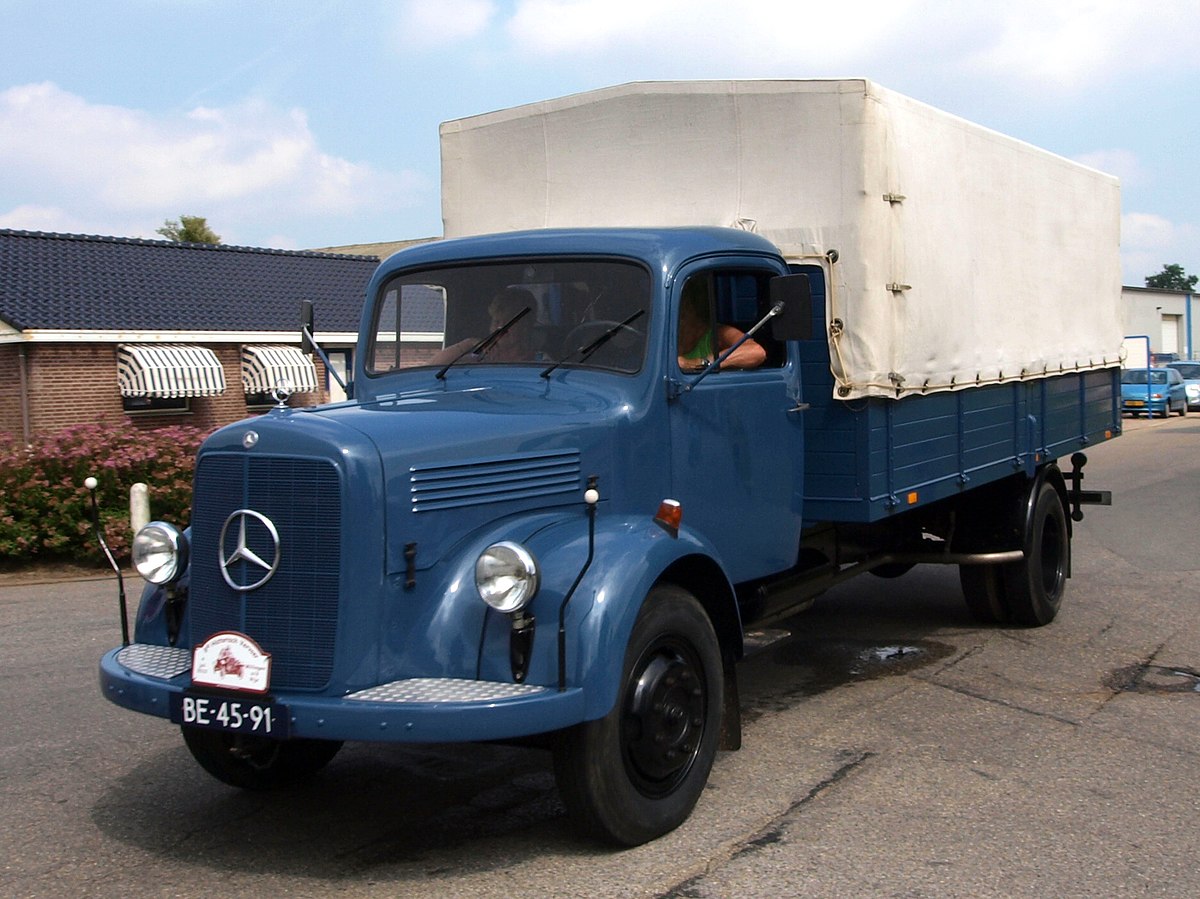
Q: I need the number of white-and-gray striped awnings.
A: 2